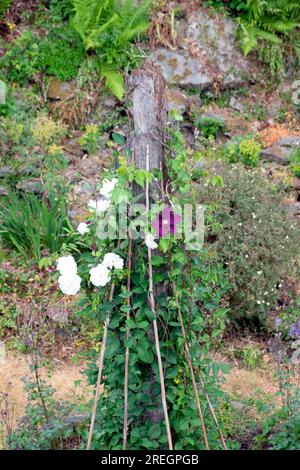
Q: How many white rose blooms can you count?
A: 8